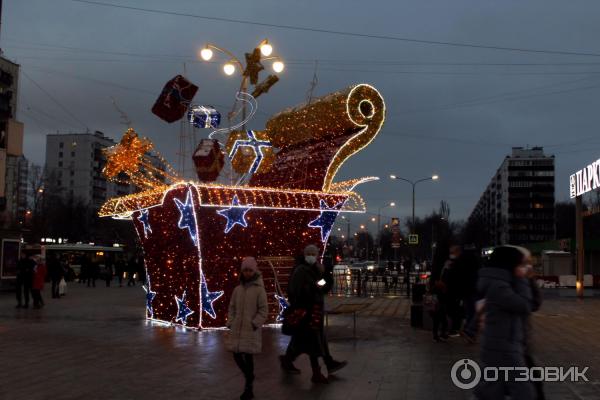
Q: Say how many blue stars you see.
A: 8